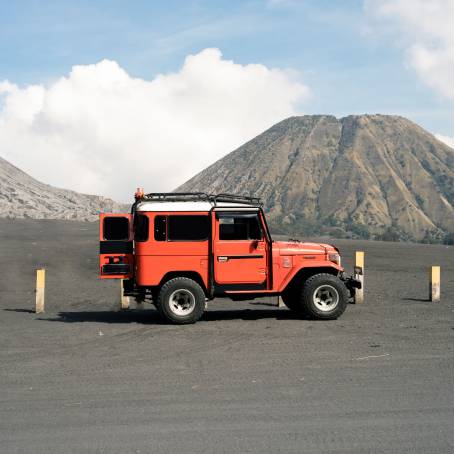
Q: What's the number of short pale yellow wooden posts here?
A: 4